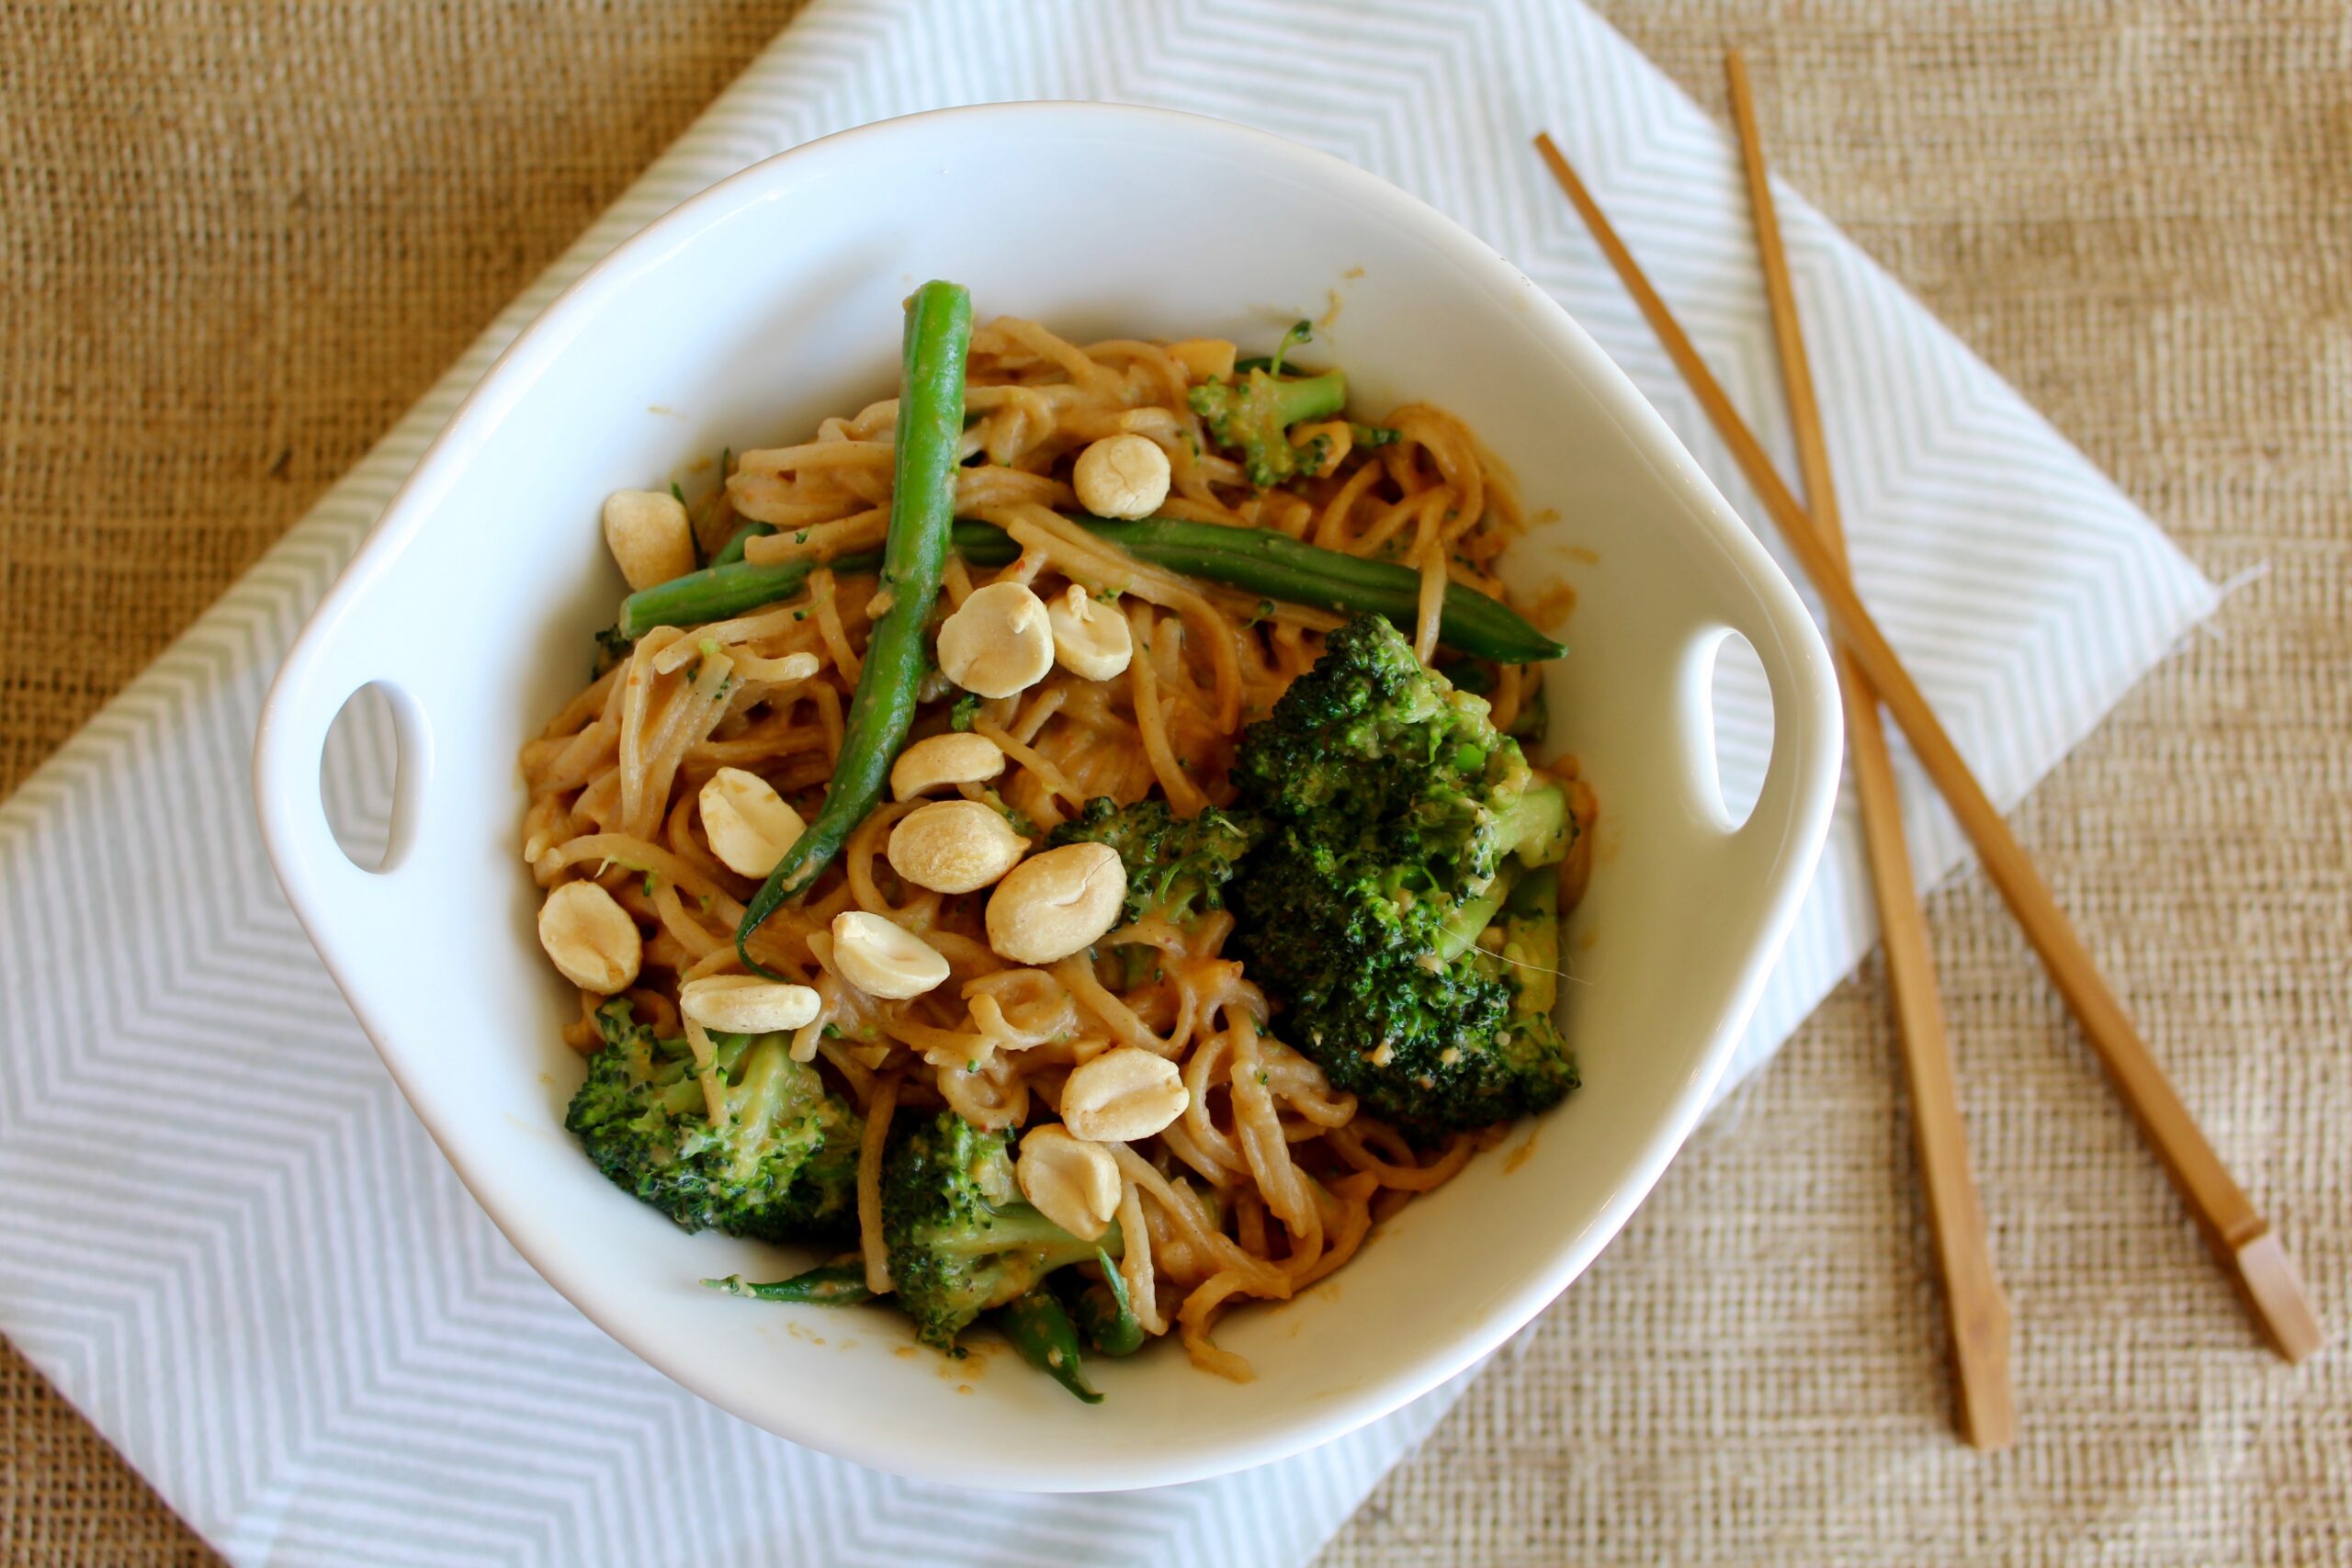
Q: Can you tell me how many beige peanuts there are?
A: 13